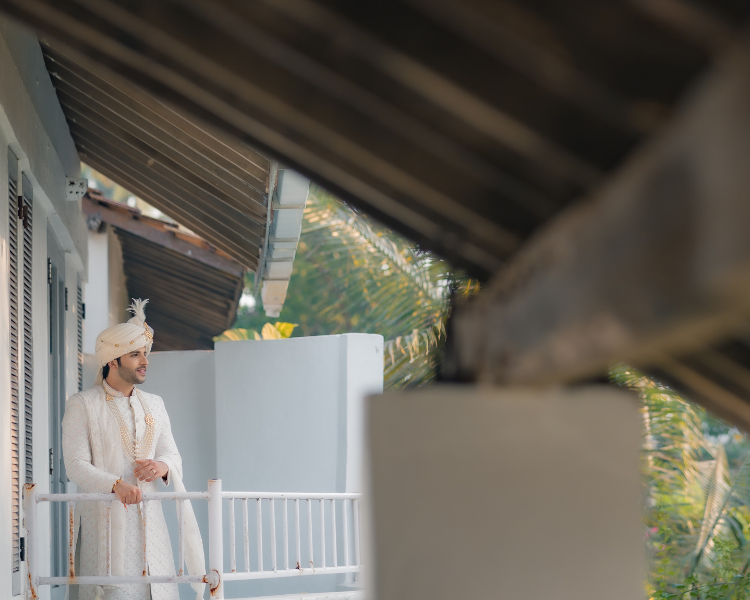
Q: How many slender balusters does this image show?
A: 15